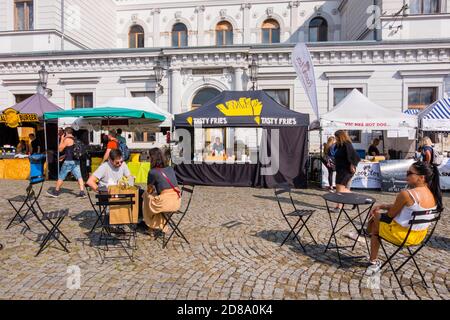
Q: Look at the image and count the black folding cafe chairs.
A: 7